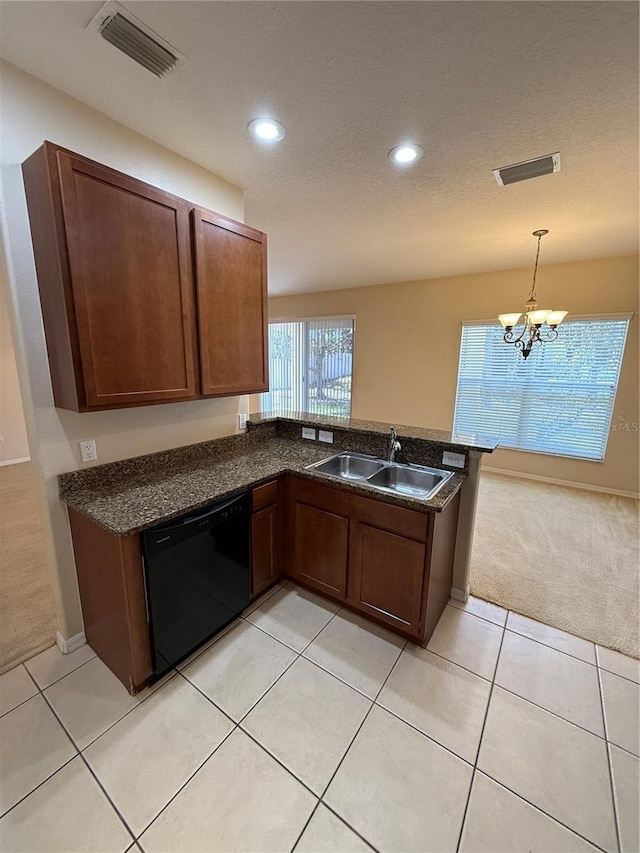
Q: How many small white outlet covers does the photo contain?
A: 5